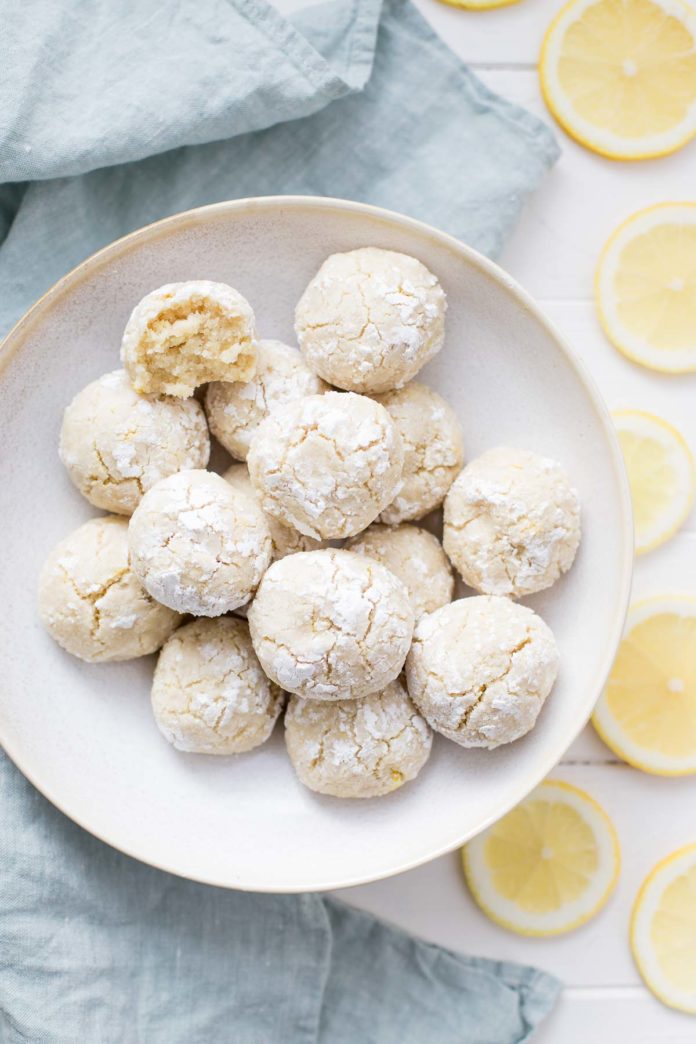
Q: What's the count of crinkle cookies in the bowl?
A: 15